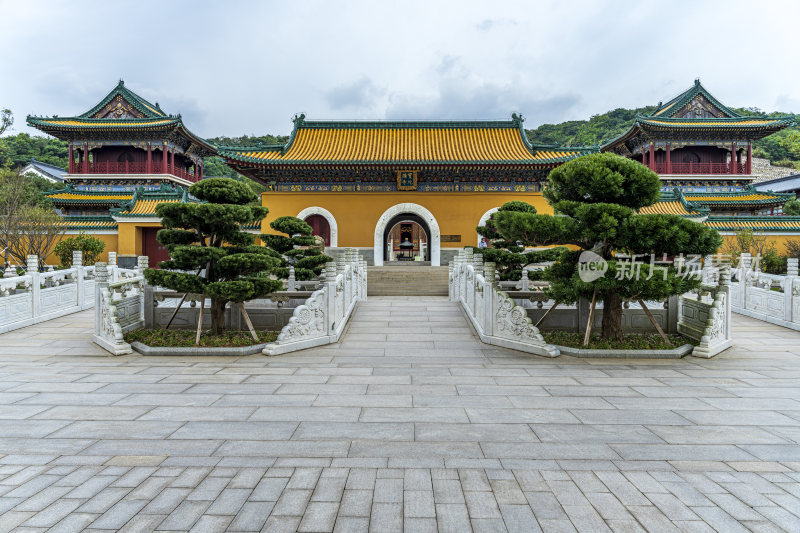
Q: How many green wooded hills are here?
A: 2